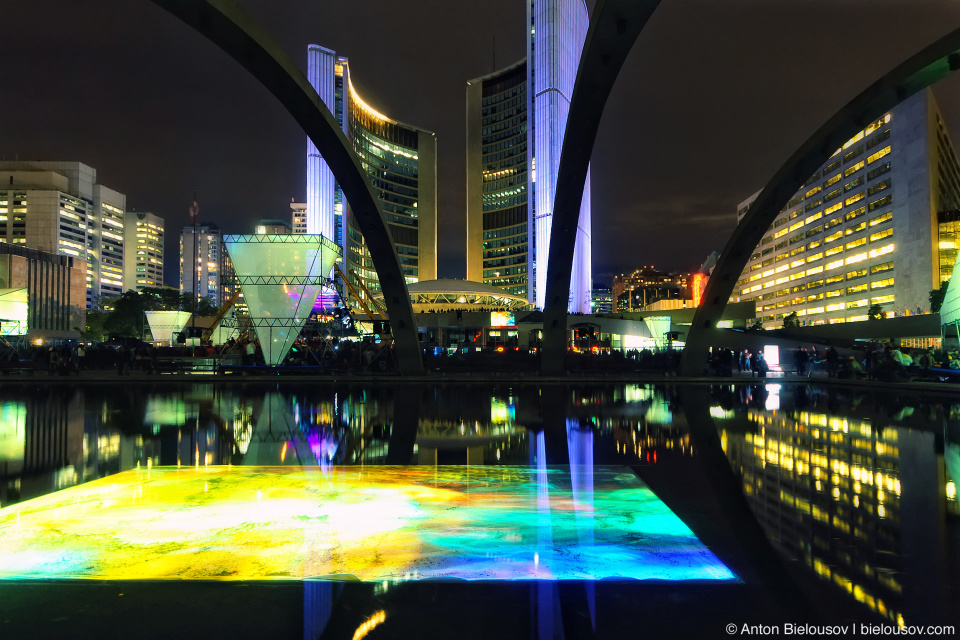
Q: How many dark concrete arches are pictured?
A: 3